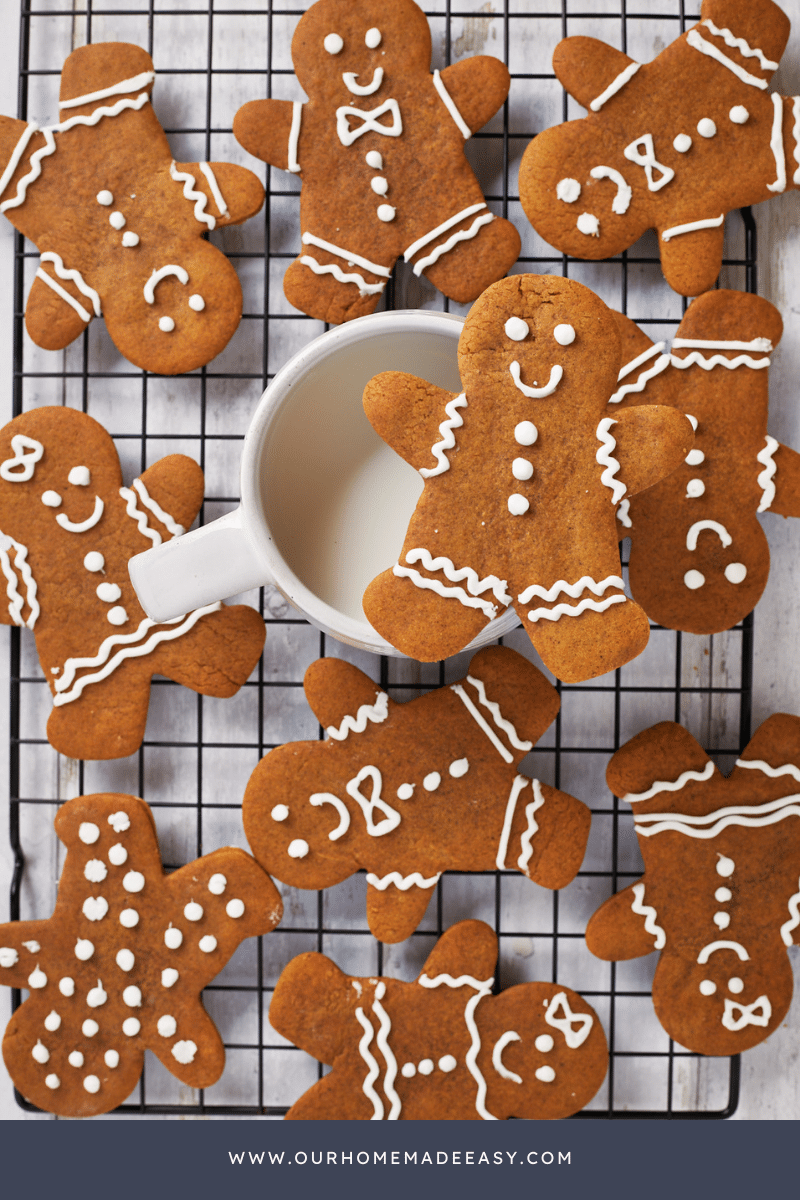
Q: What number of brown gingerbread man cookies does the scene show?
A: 10